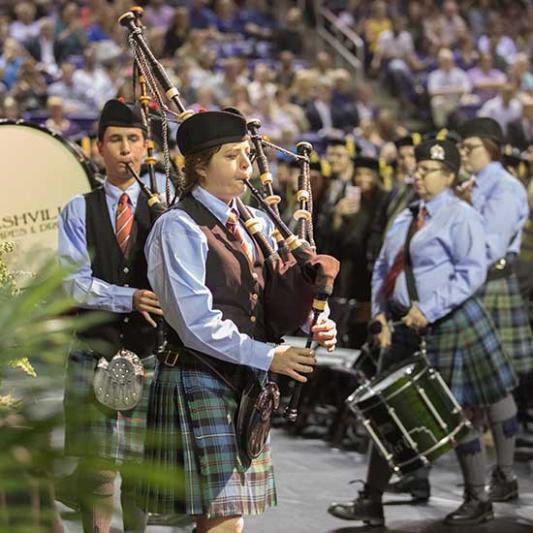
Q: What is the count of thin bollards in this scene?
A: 0